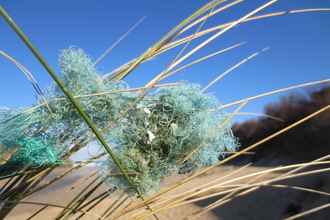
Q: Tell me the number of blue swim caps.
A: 0